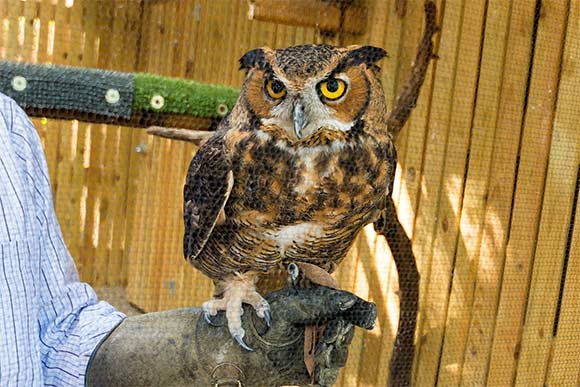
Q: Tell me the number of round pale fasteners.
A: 4